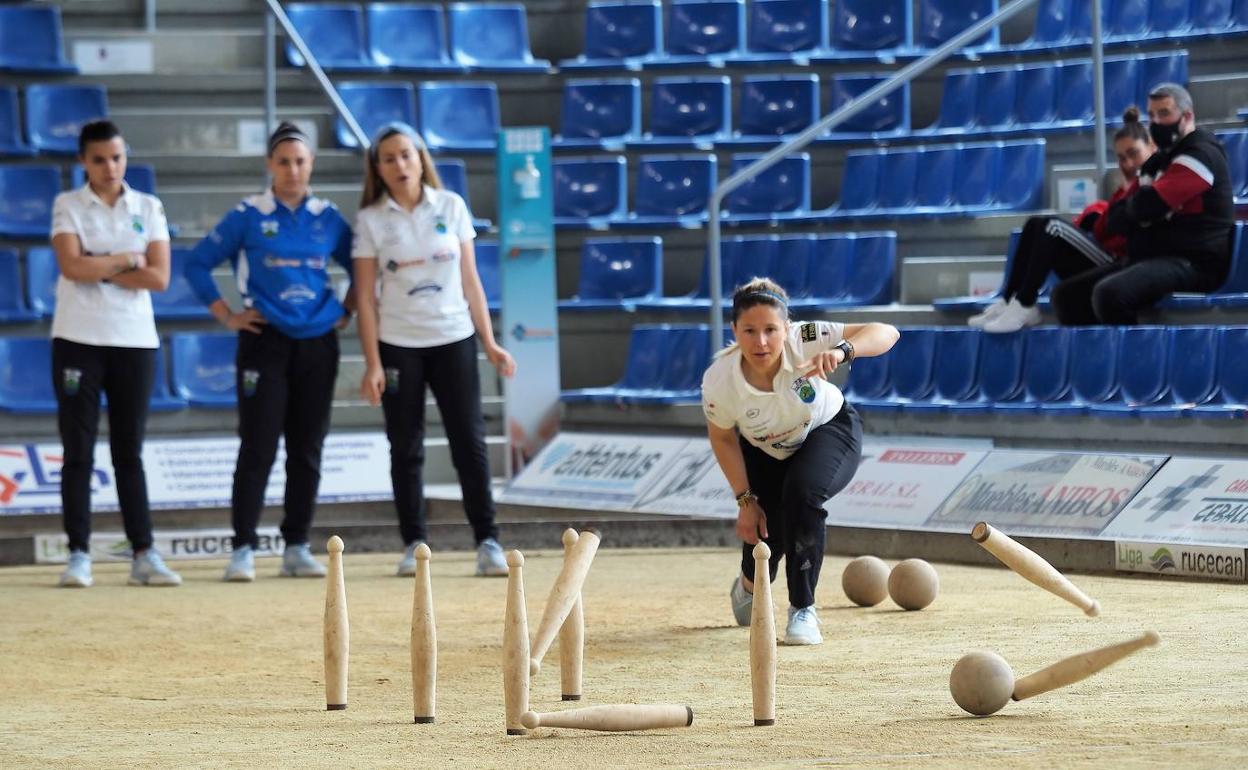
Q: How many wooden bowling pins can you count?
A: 9